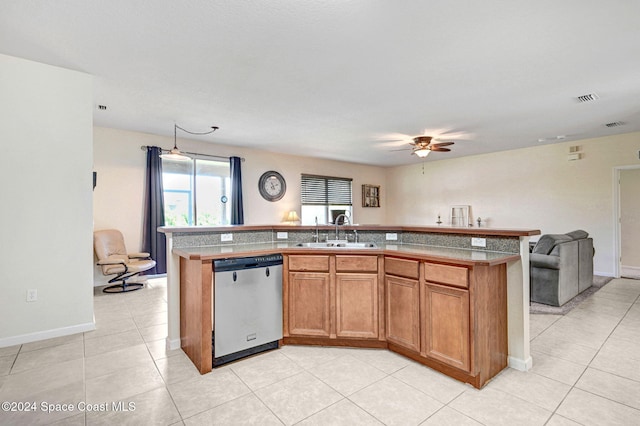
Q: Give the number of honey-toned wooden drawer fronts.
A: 4